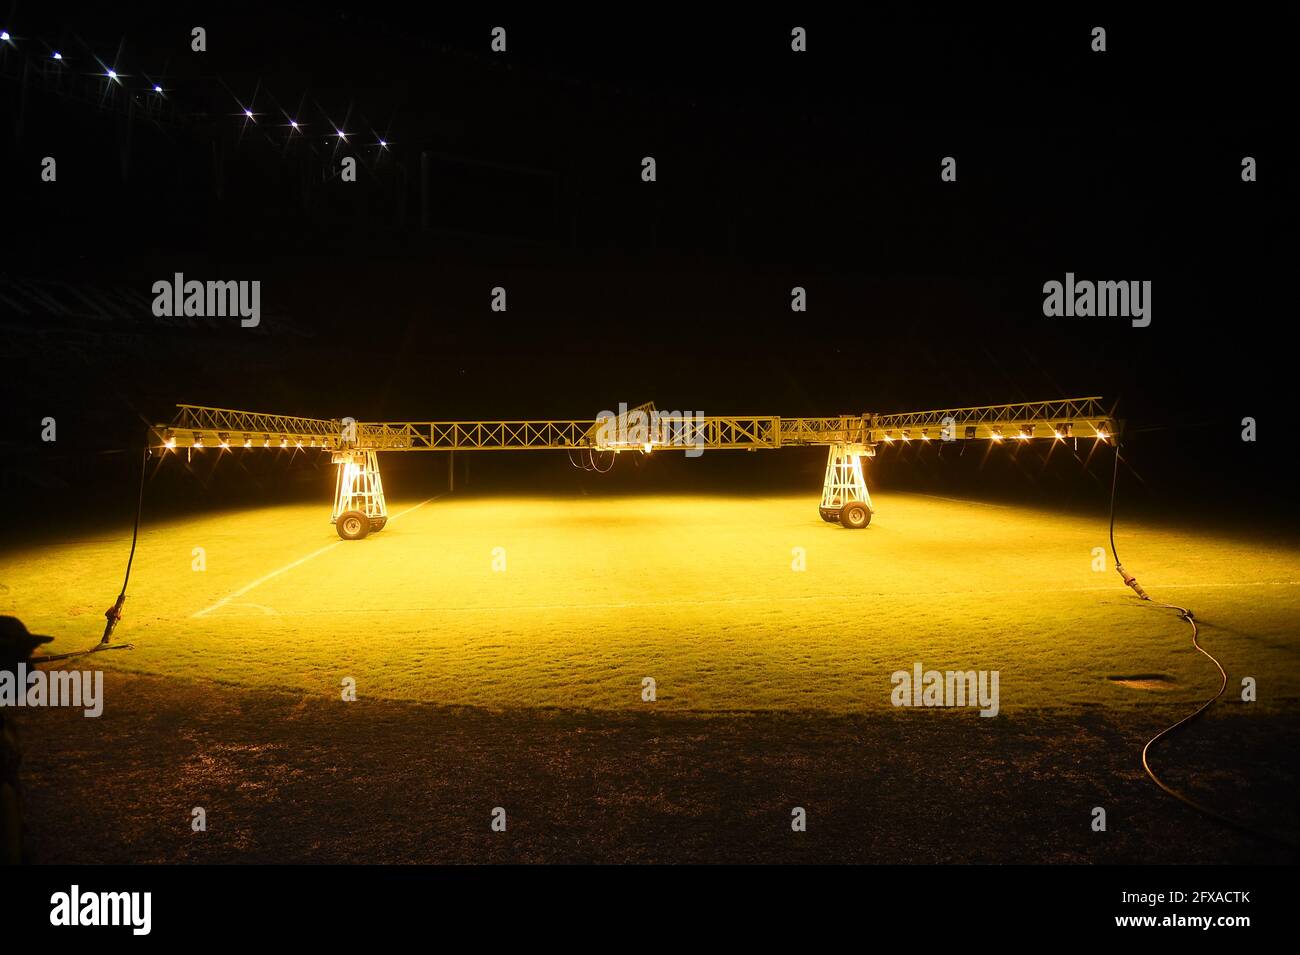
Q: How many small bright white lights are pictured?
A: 8